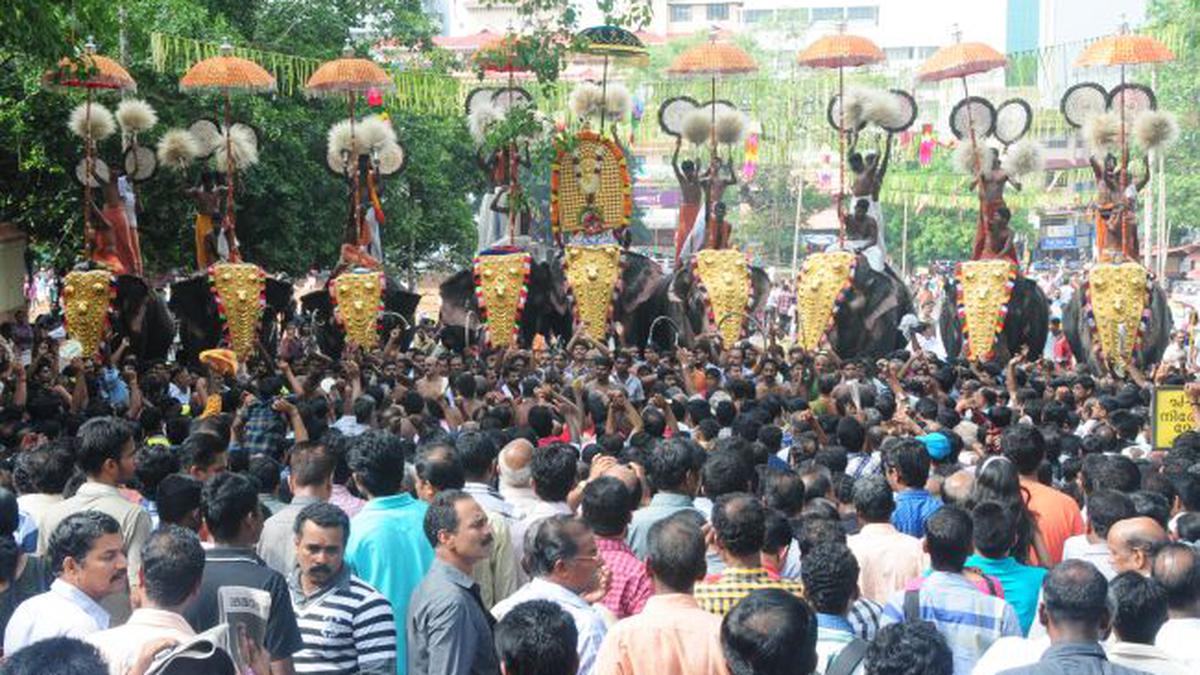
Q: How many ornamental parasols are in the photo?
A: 9